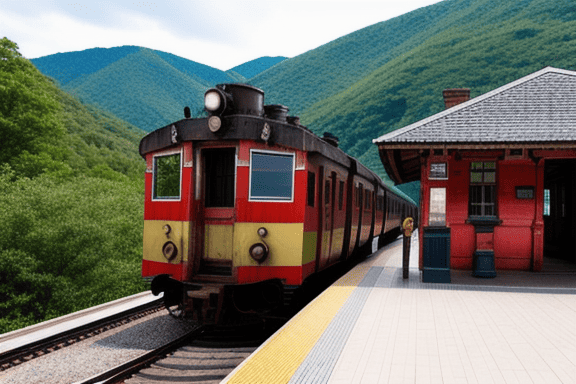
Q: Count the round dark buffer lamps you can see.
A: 2